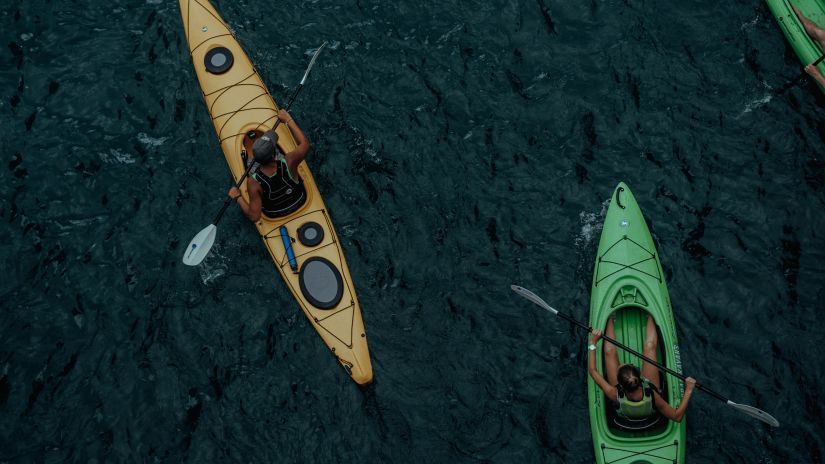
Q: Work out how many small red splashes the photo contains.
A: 0